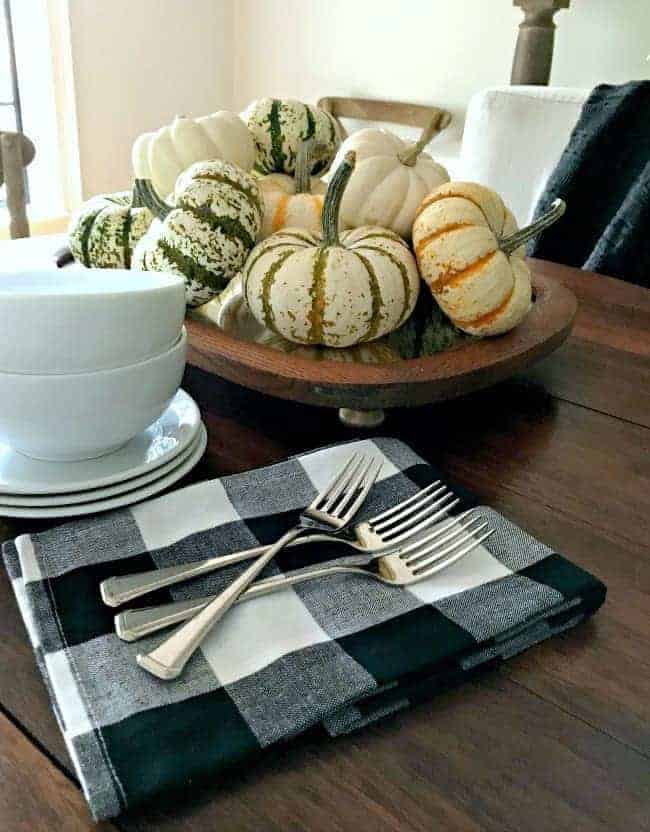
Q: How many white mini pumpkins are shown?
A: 2